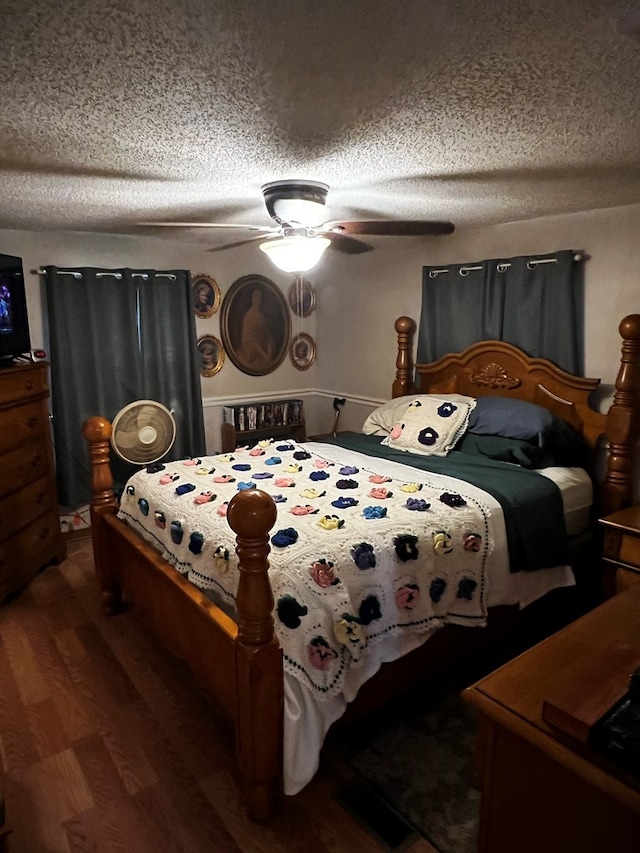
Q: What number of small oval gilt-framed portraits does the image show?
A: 4